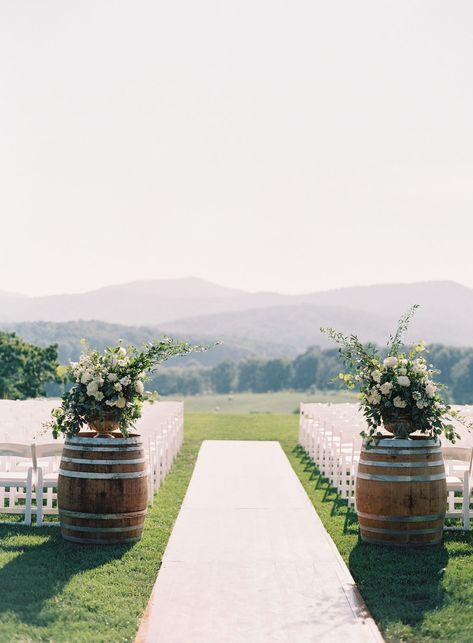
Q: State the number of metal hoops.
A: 14